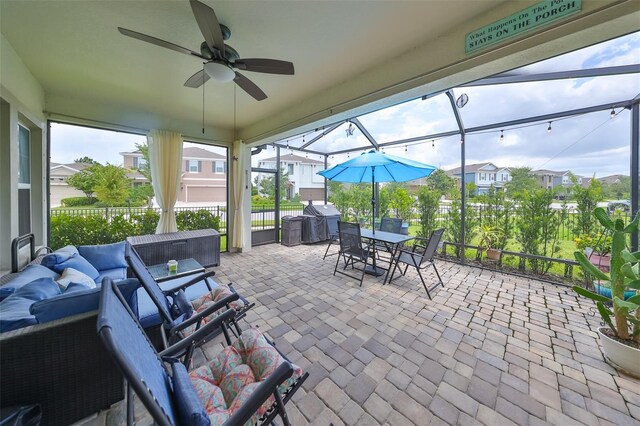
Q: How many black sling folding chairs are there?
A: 4